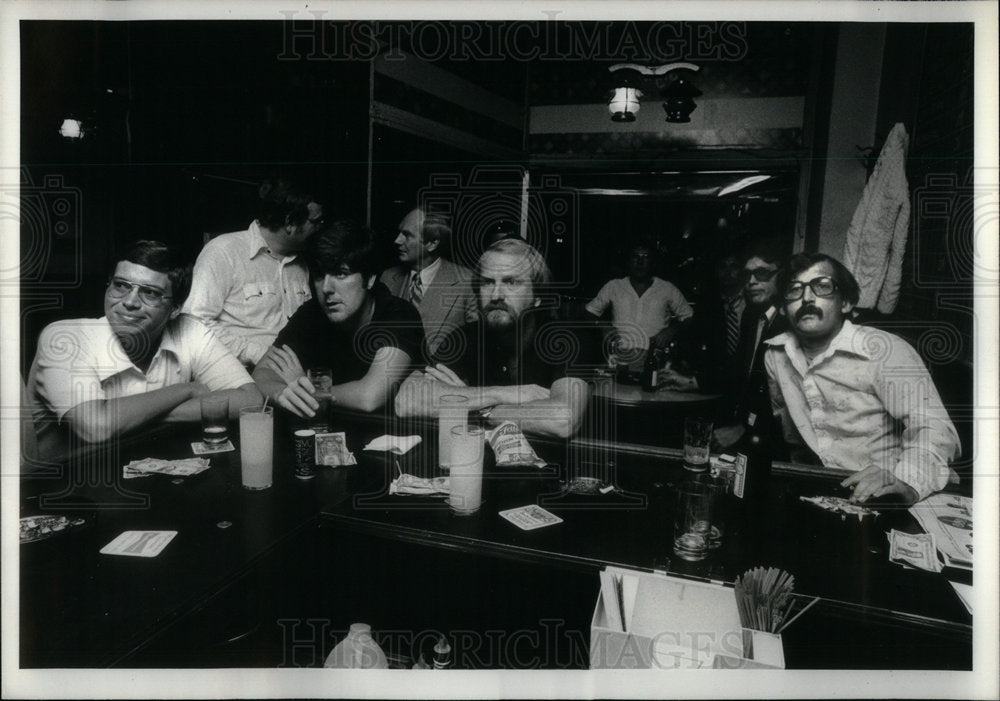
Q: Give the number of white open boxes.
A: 1